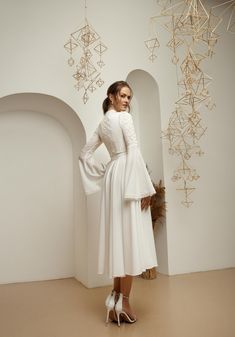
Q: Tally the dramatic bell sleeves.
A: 2